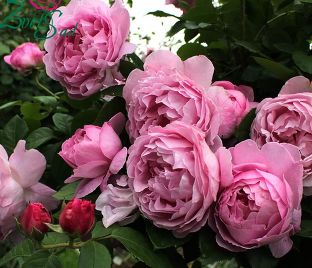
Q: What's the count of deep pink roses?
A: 2